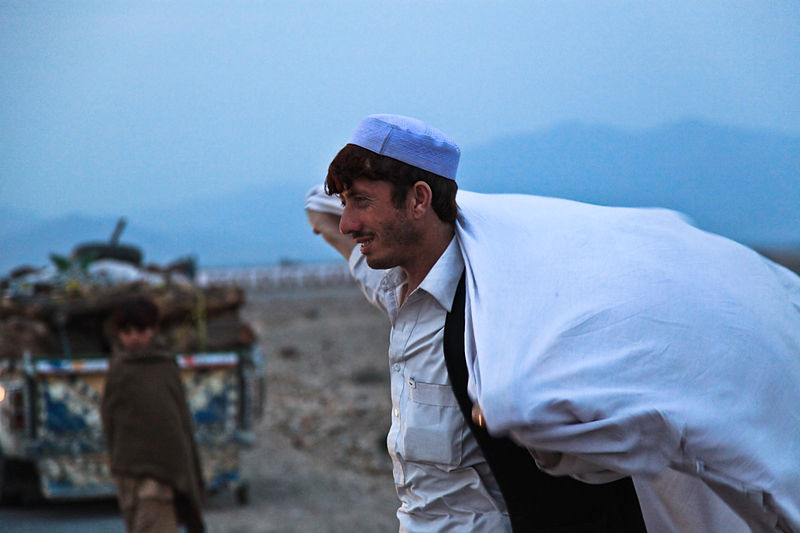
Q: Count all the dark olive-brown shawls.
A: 1